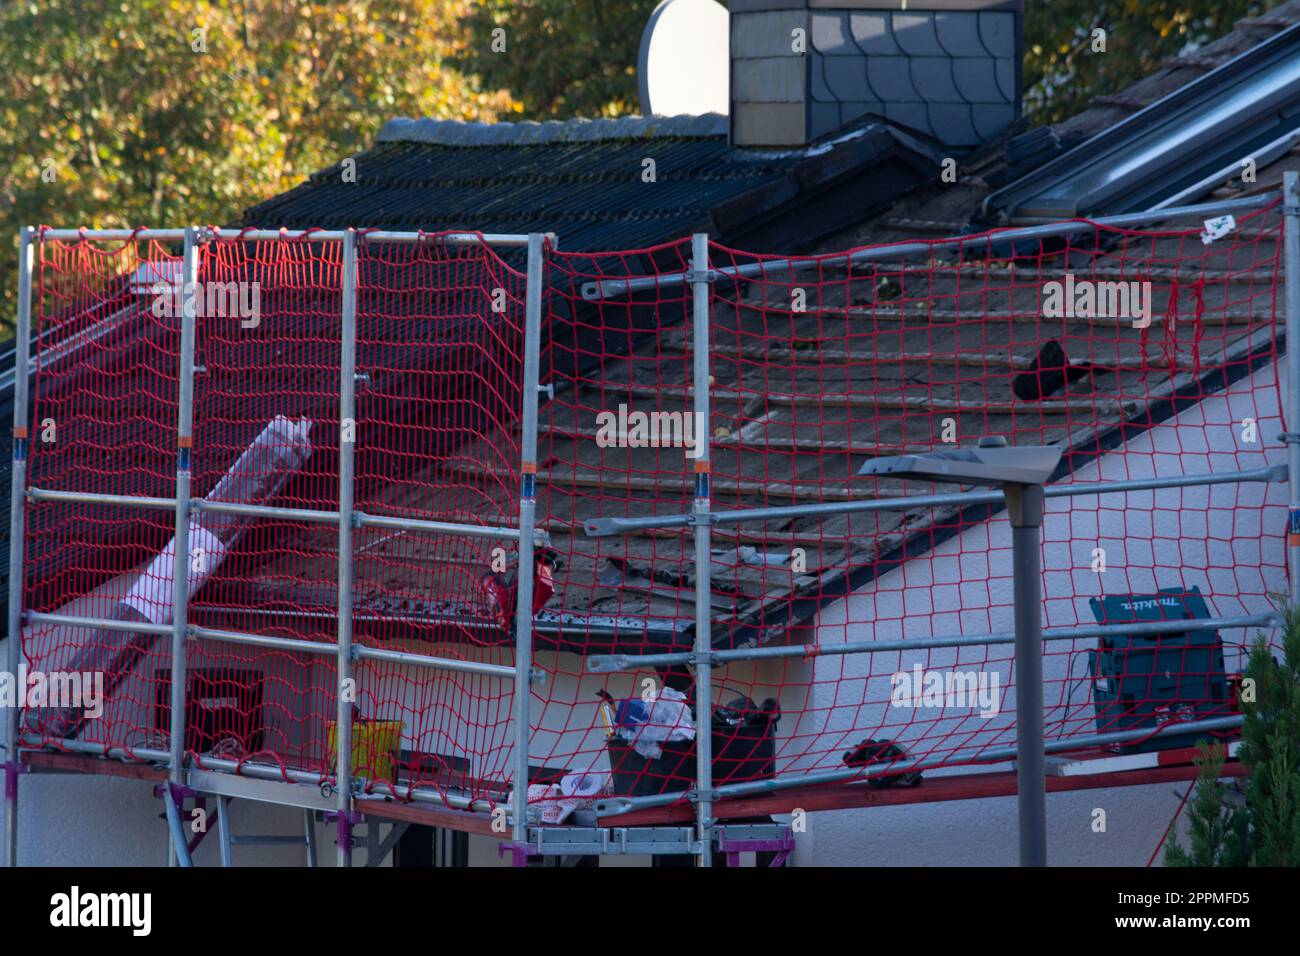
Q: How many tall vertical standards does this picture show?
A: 6